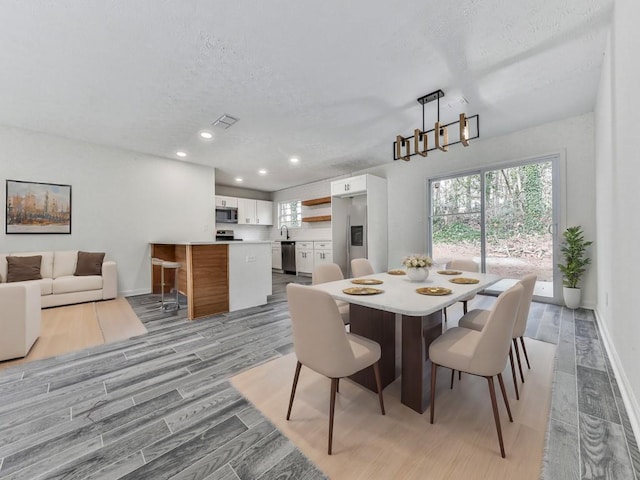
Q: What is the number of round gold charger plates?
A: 6